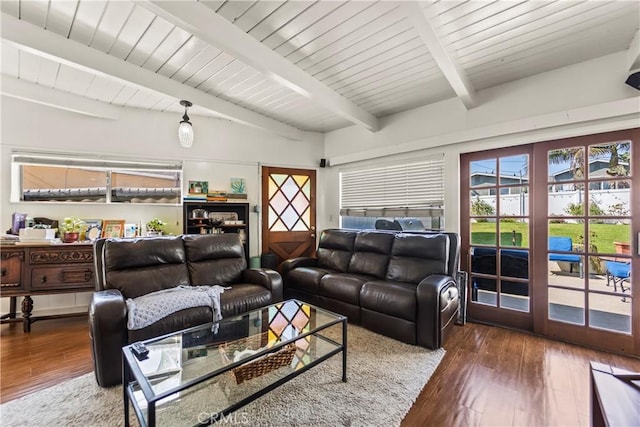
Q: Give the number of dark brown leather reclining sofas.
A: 2